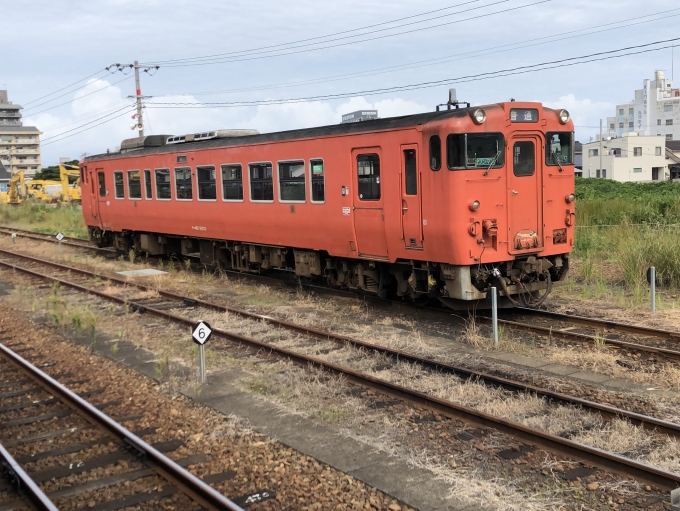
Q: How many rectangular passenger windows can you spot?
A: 10